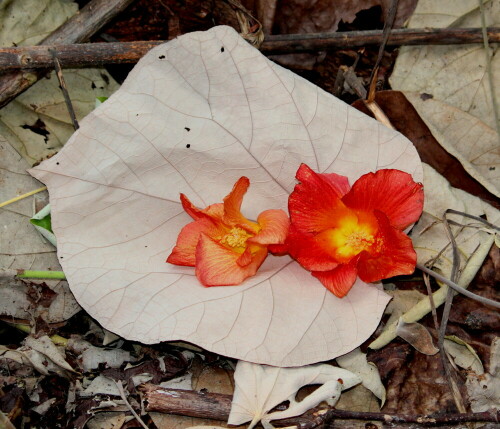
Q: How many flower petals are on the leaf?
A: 10